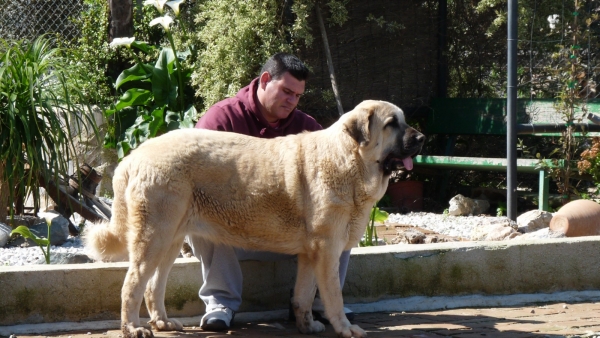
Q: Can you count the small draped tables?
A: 0